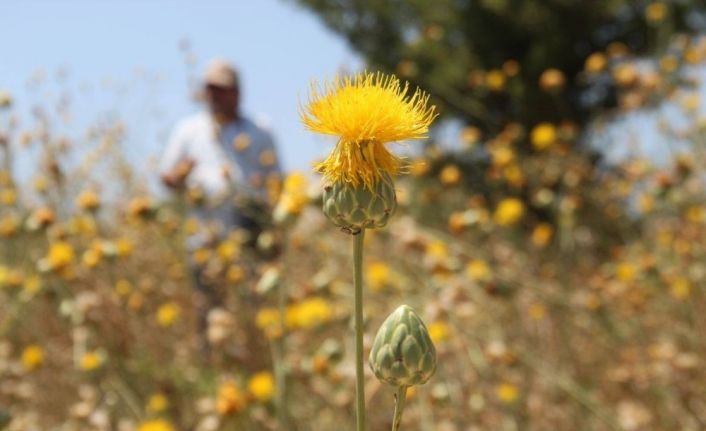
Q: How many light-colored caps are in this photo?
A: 1